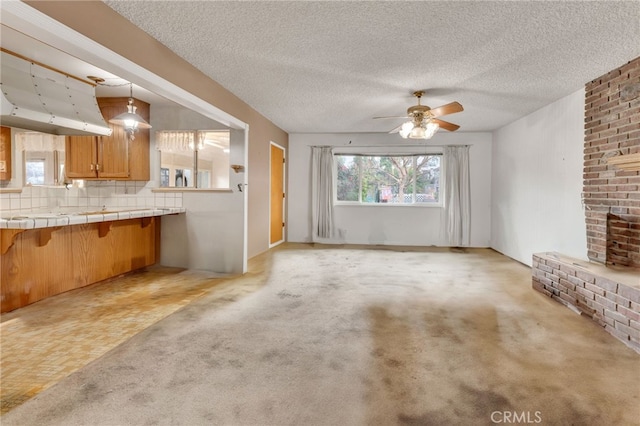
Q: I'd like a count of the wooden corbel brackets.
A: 4